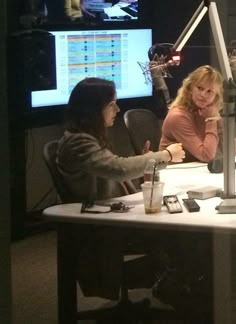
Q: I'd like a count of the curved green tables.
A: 0